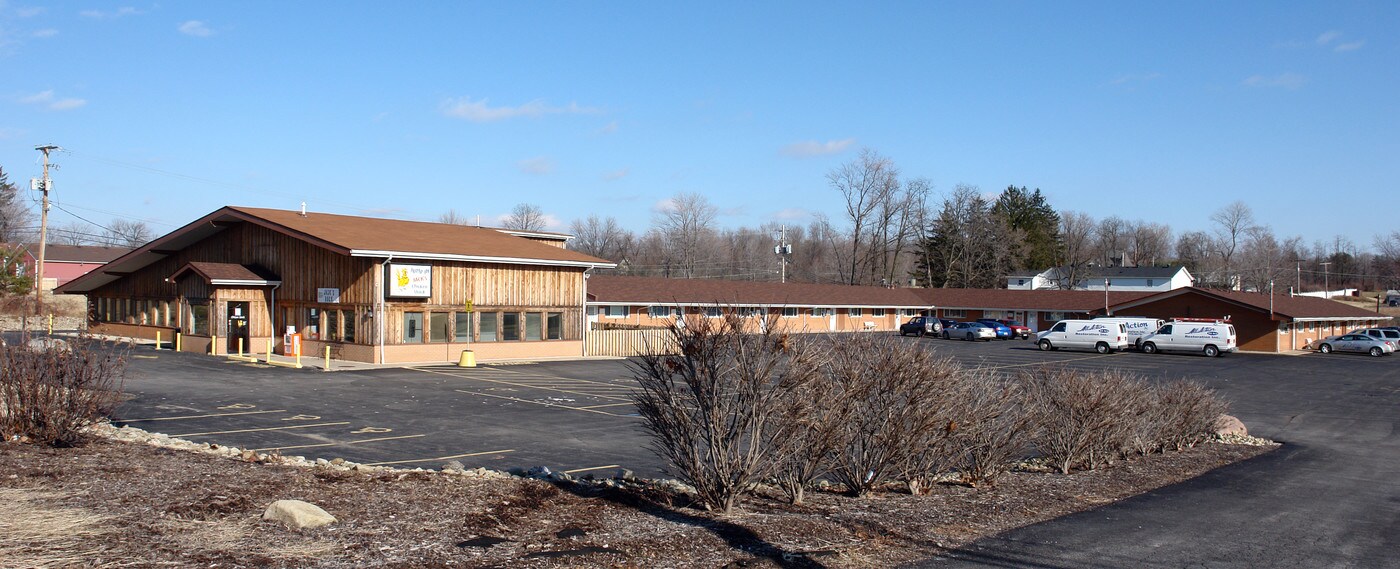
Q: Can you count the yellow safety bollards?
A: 8